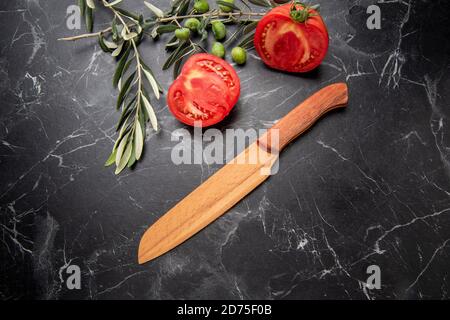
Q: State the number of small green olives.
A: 7